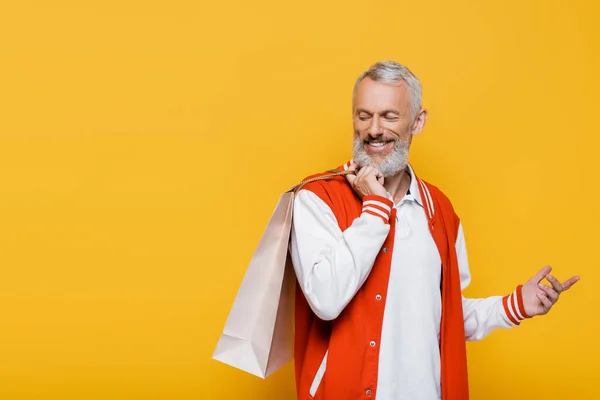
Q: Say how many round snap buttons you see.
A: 4